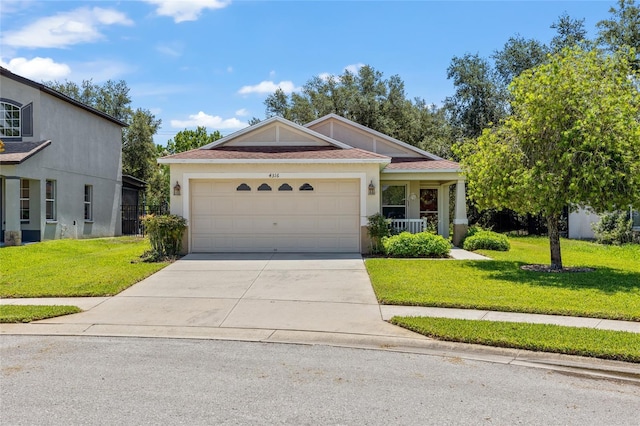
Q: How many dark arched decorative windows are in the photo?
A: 4